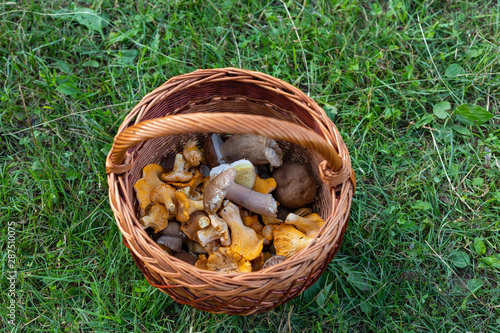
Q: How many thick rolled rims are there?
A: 1